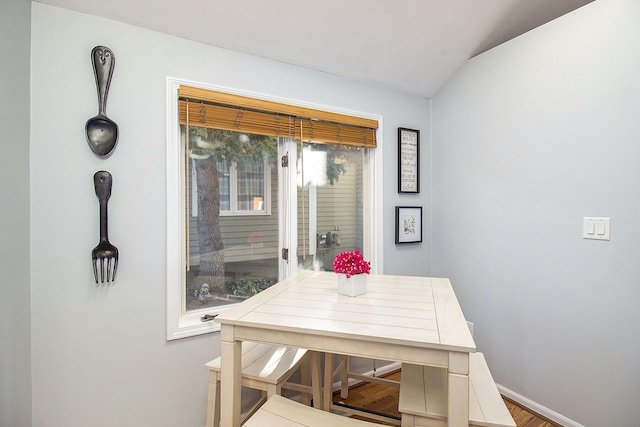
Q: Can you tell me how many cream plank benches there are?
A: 3